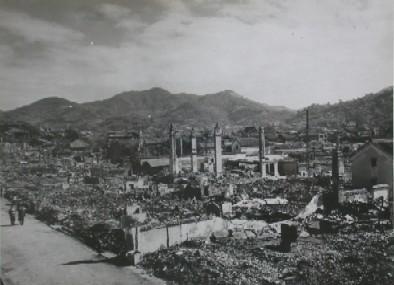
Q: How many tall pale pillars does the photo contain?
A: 4